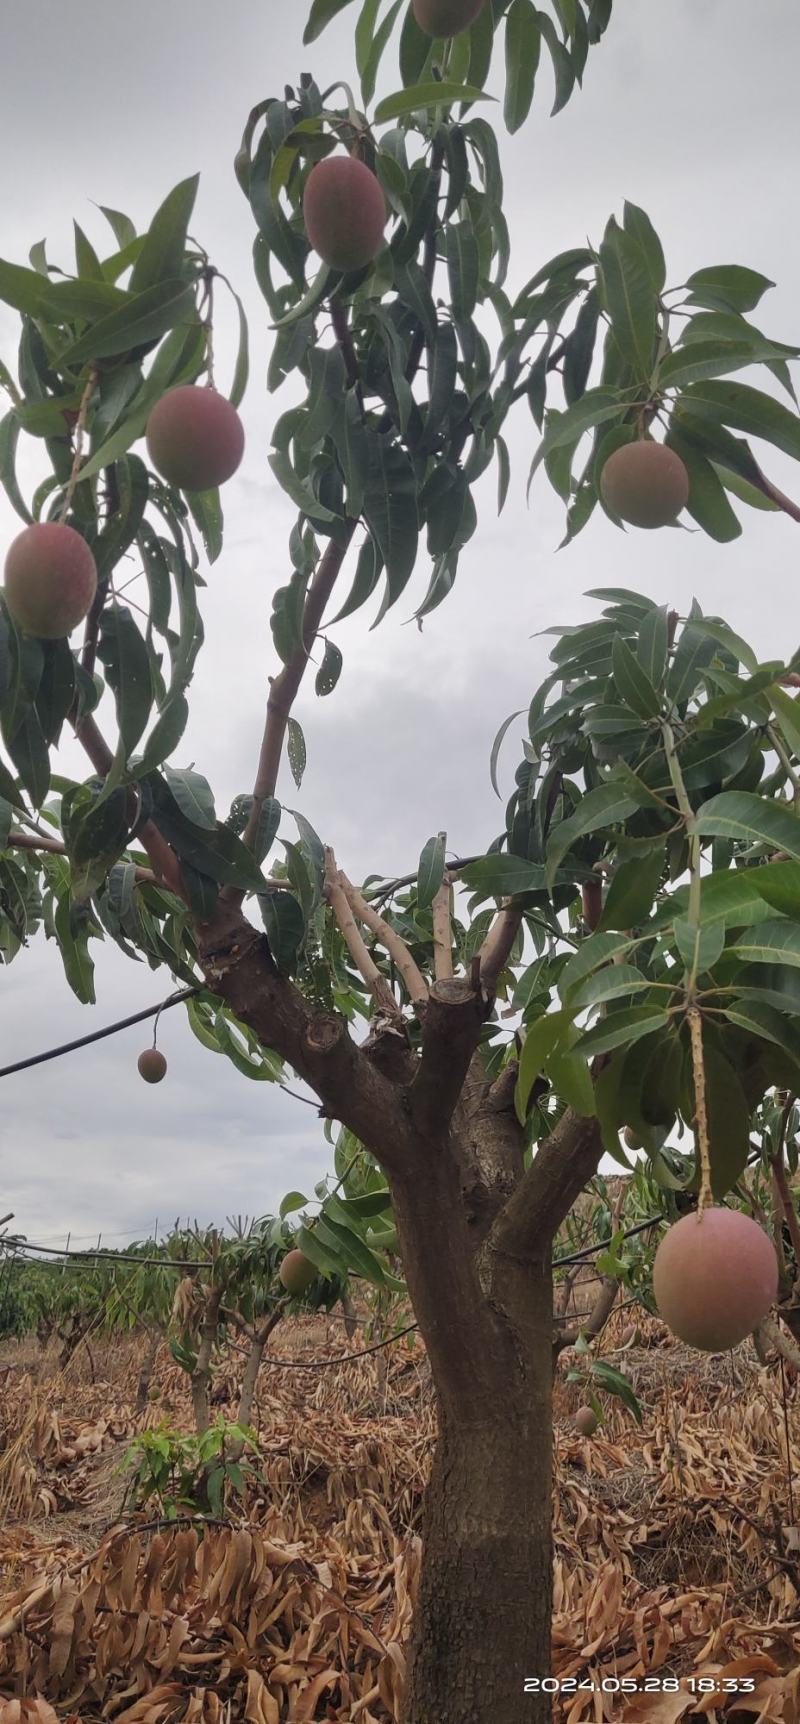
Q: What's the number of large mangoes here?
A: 6